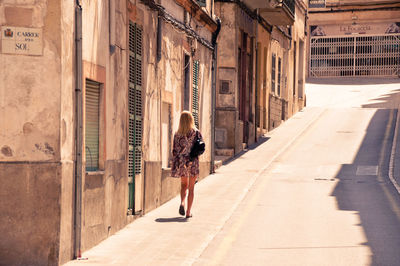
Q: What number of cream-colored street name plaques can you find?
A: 1